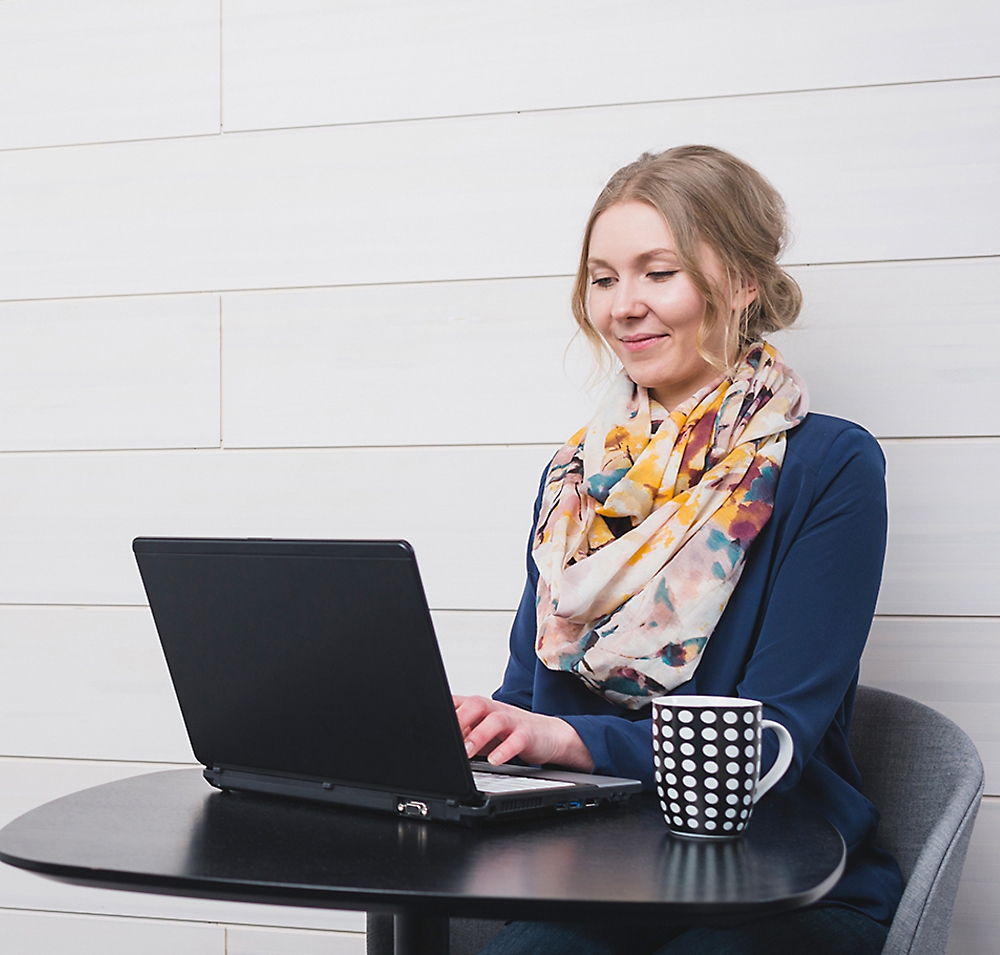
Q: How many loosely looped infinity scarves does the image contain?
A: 1